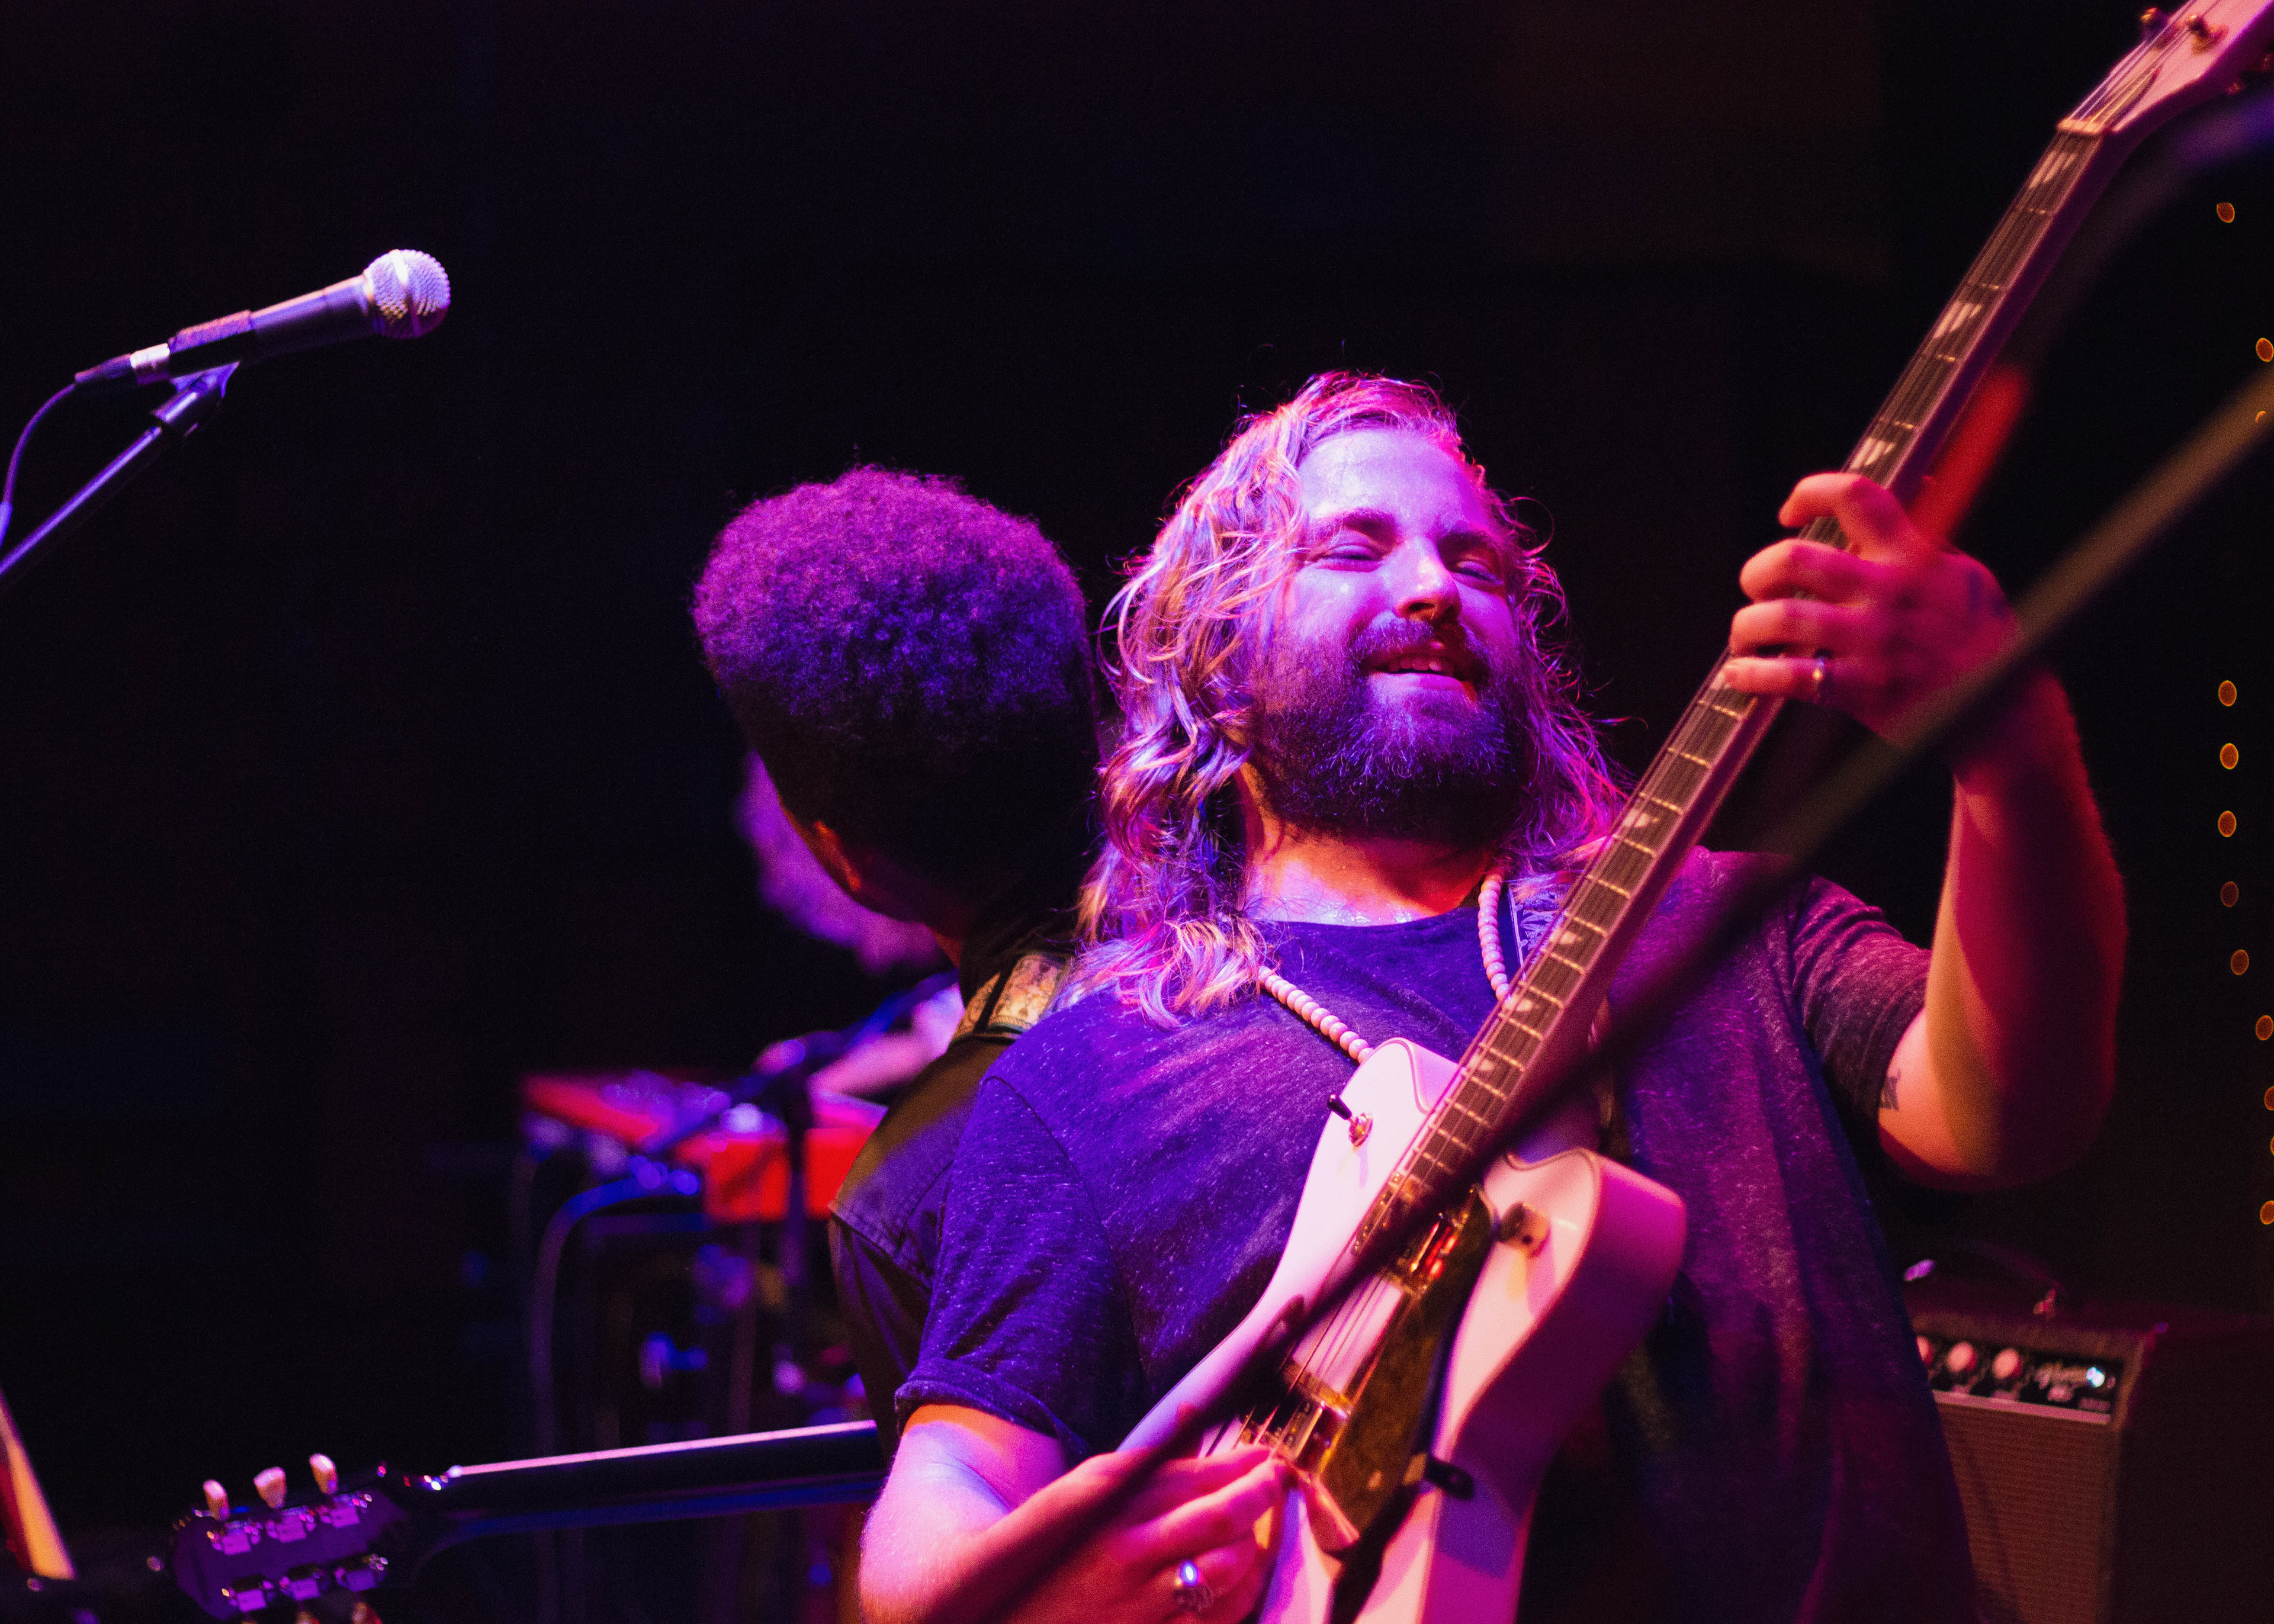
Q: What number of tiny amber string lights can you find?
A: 12